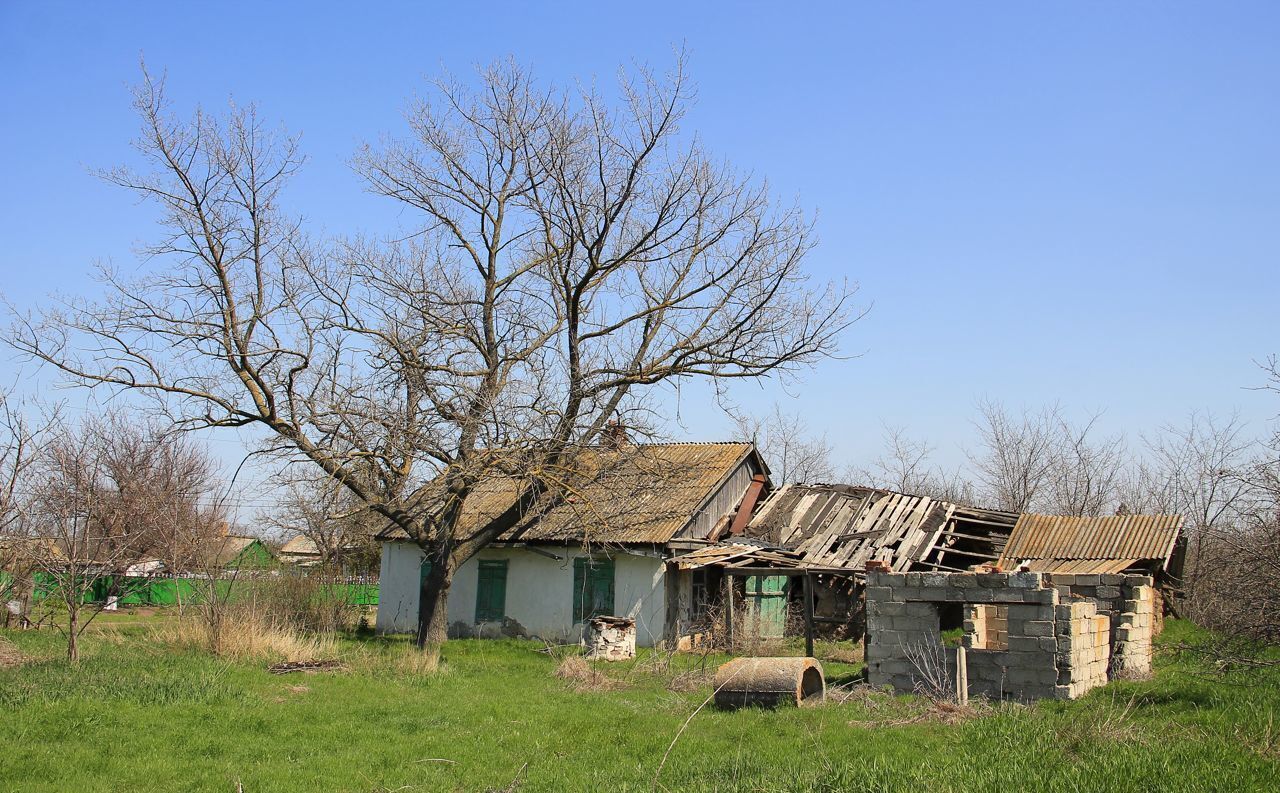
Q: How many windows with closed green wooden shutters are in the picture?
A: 3